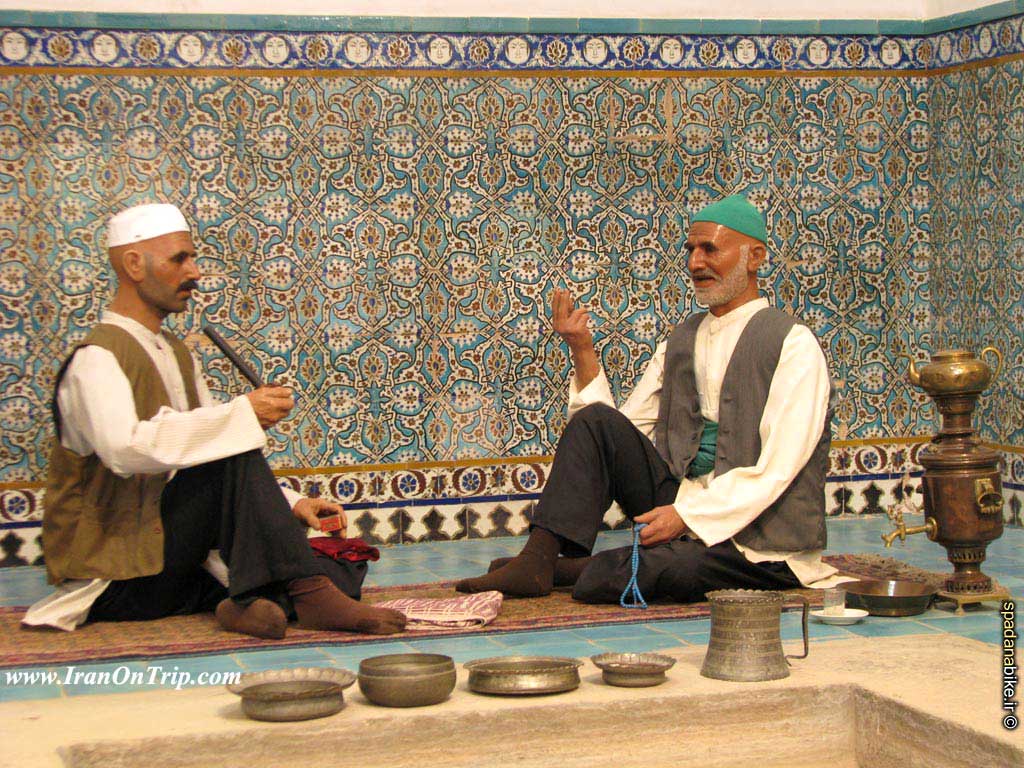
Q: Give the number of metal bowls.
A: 5